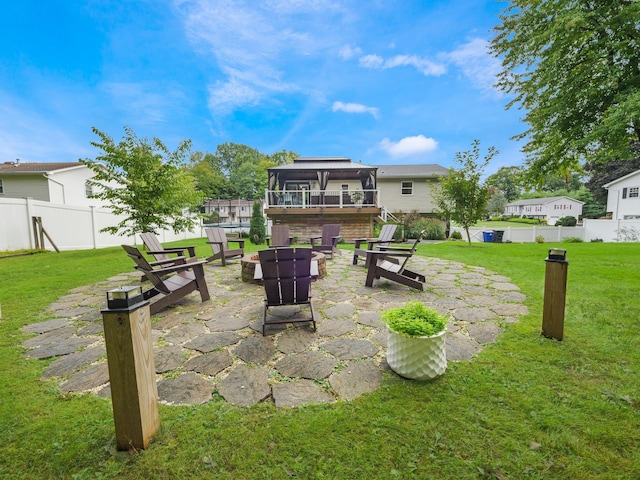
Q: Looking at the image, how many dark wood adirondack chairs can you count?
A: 8